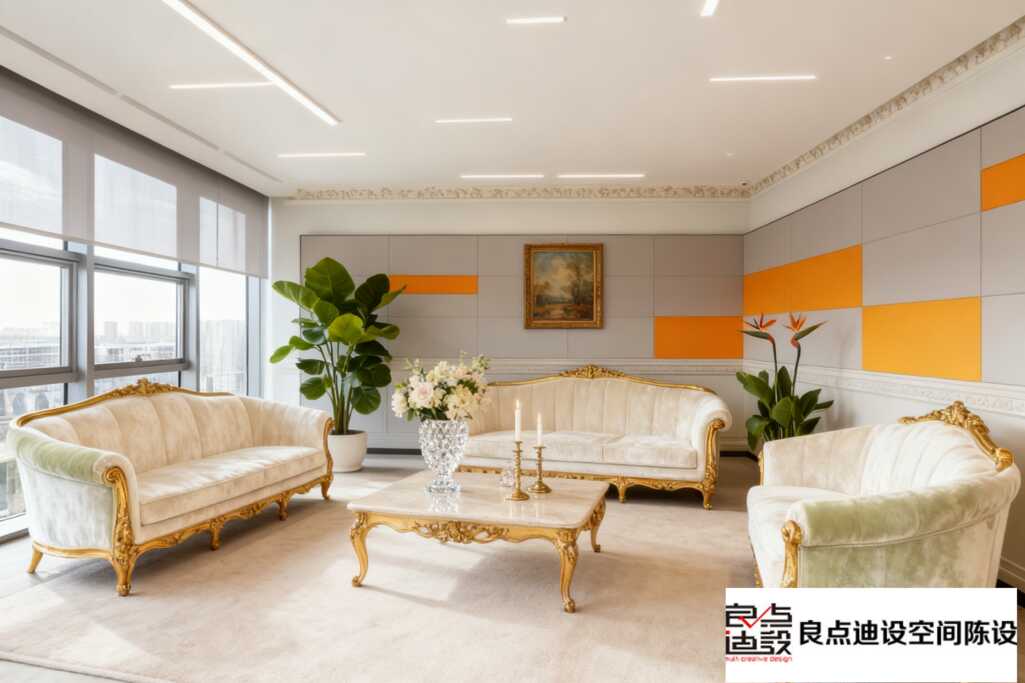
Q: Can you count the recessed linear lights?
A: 9